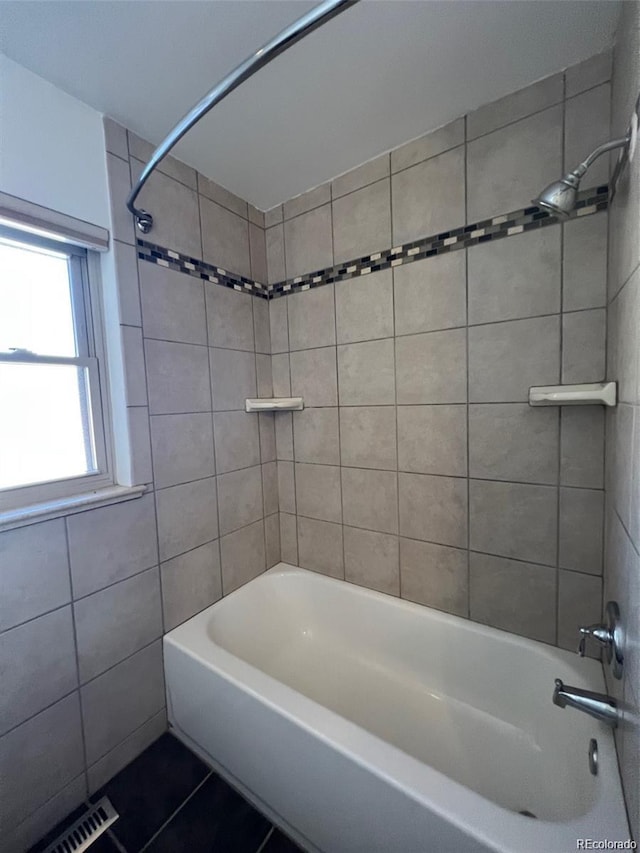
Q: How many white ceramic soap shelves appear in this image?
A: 2